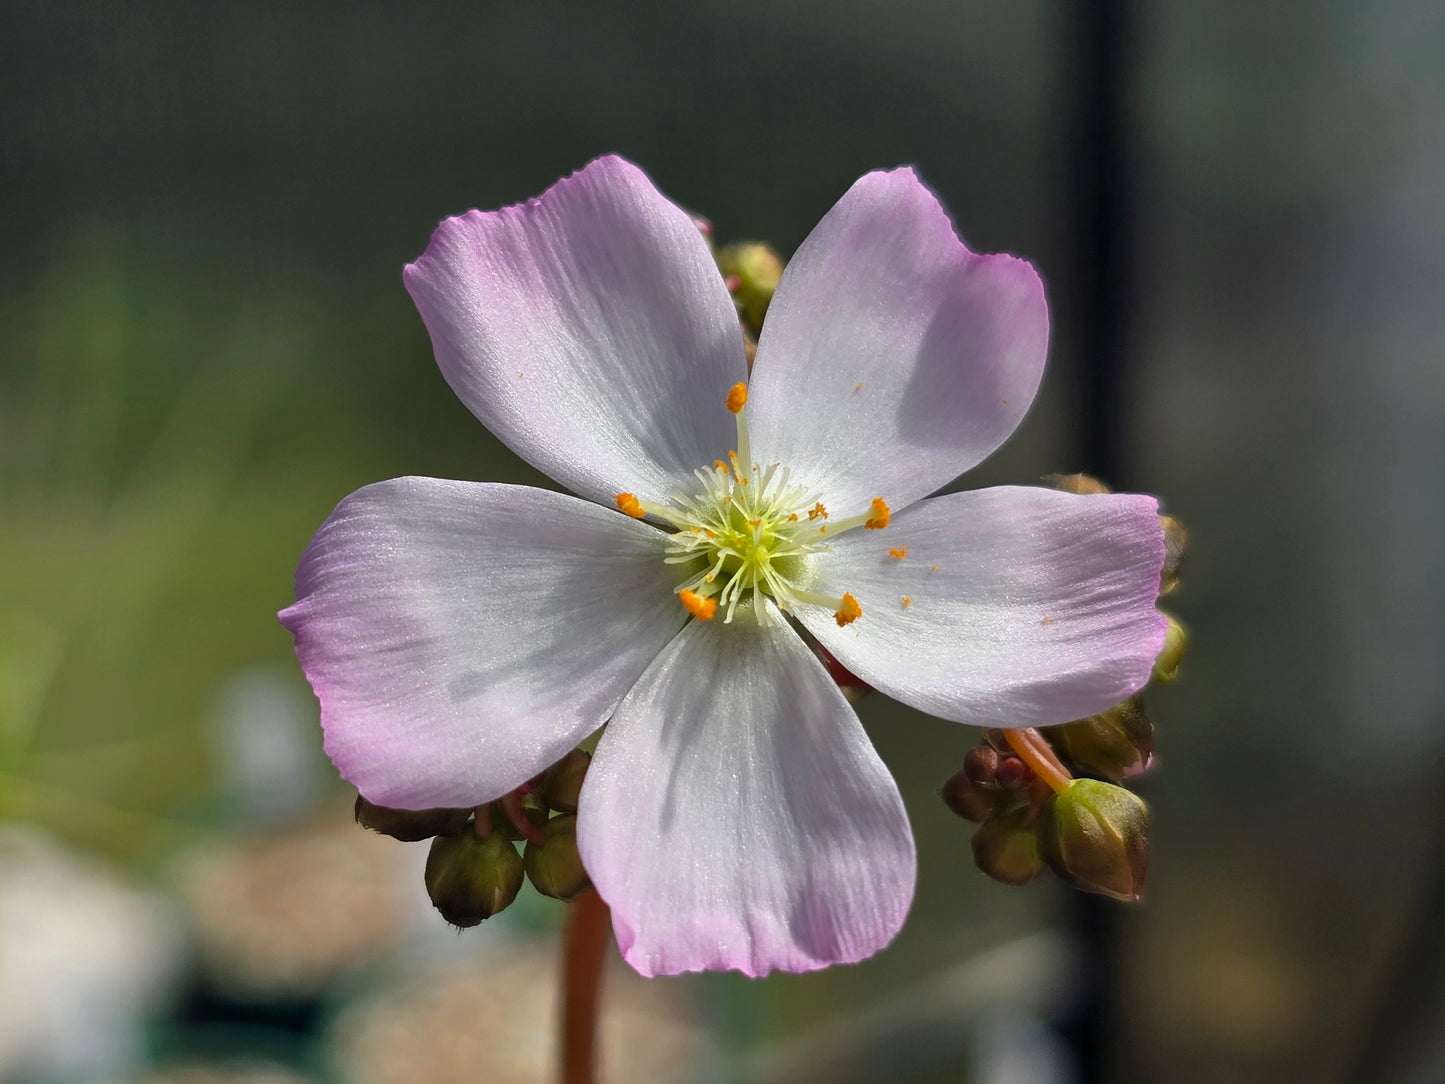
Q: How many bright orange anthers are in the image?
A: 5